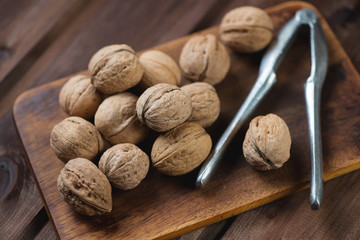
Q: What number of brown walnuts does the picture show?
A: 13